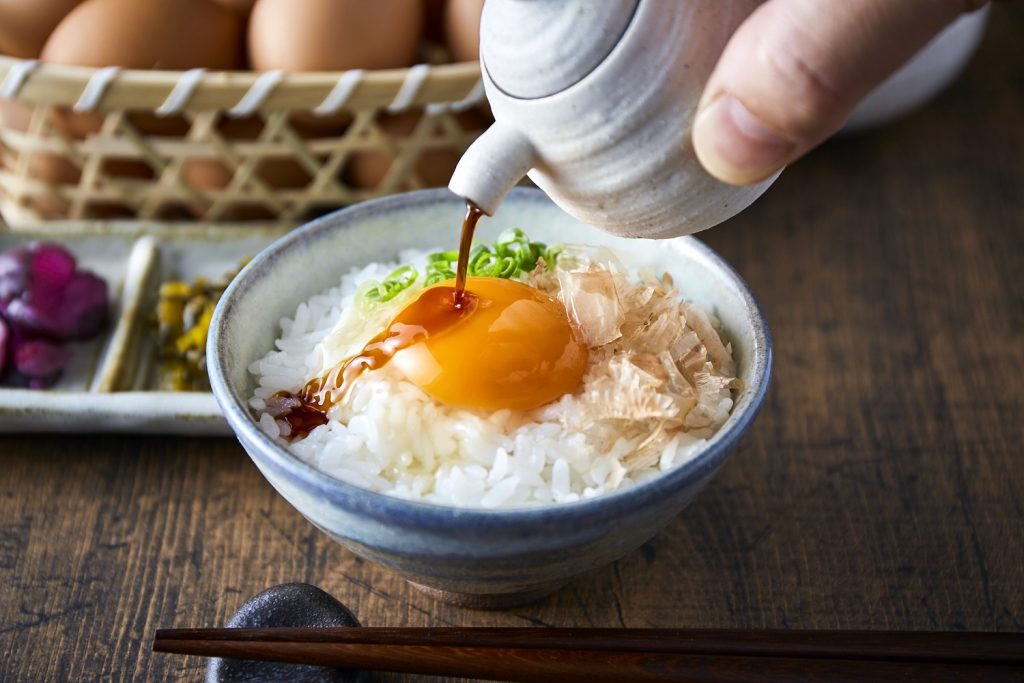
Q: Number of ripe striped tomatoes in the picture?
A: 0